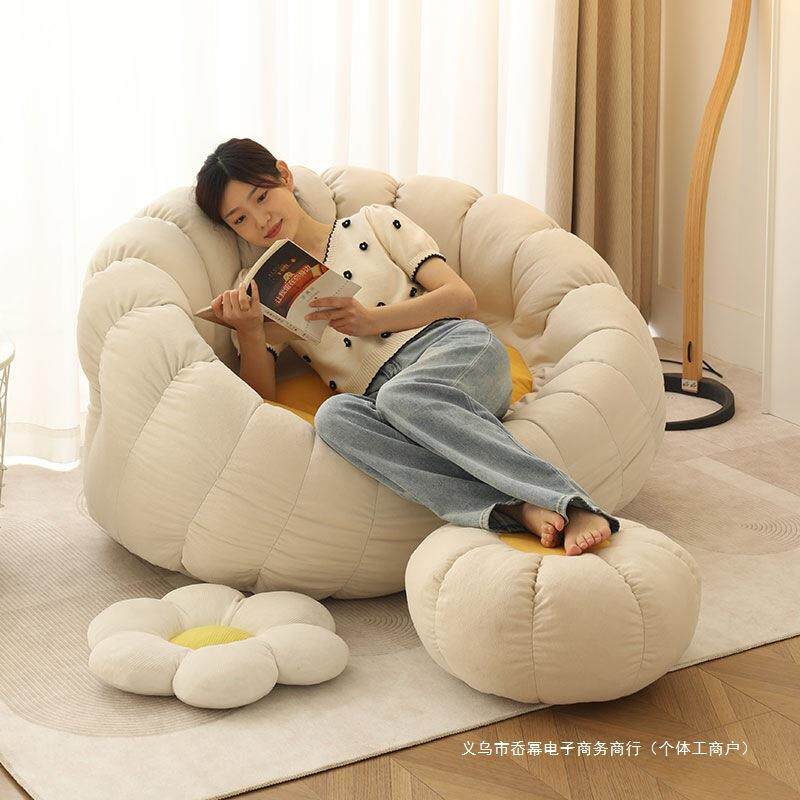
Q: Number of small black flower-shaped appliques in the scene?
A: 10